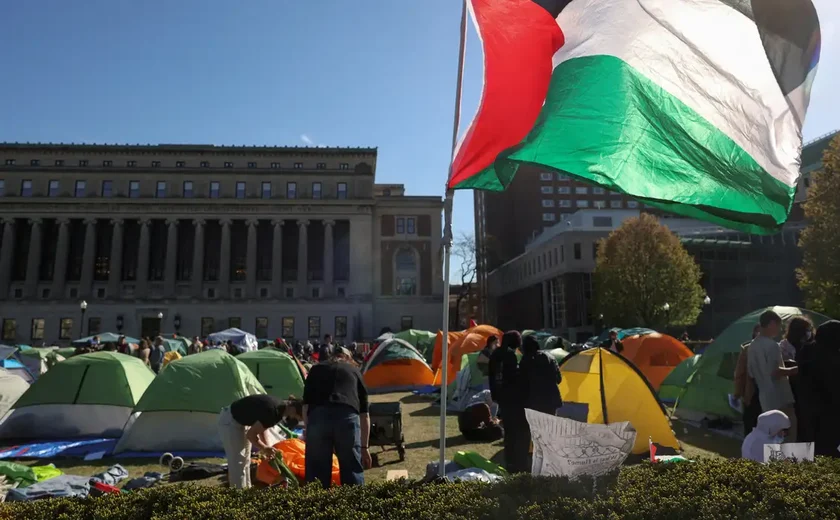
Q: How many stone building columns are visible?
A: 13